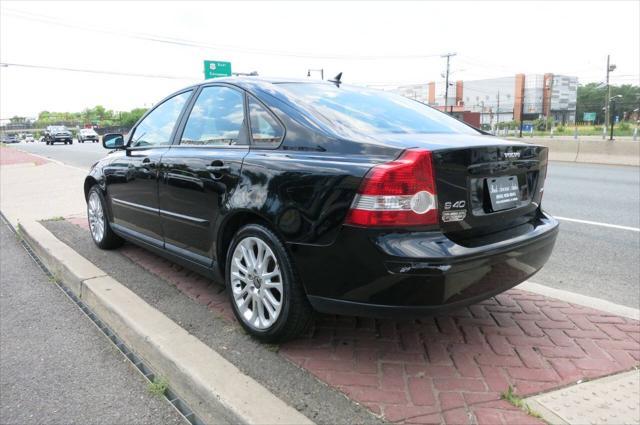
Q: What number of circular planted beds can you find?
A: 0